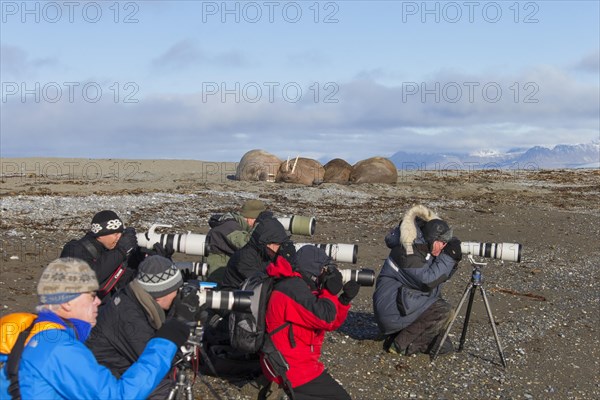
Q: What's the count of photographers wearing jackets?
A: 7